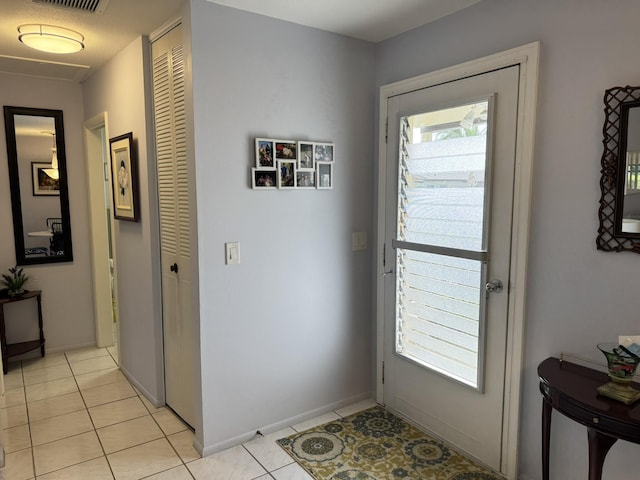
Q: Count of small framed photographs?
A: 8